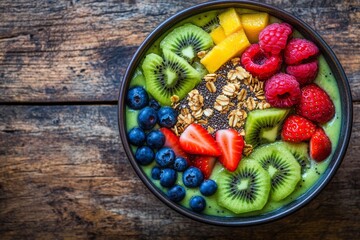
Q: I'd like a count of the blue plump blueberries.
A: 15